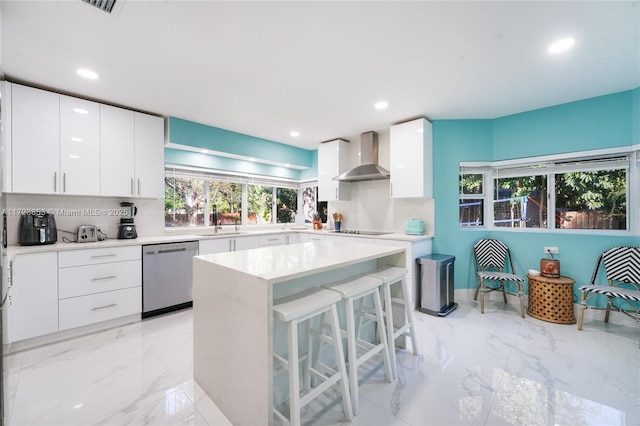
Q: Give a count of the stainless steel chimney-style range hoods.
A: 1